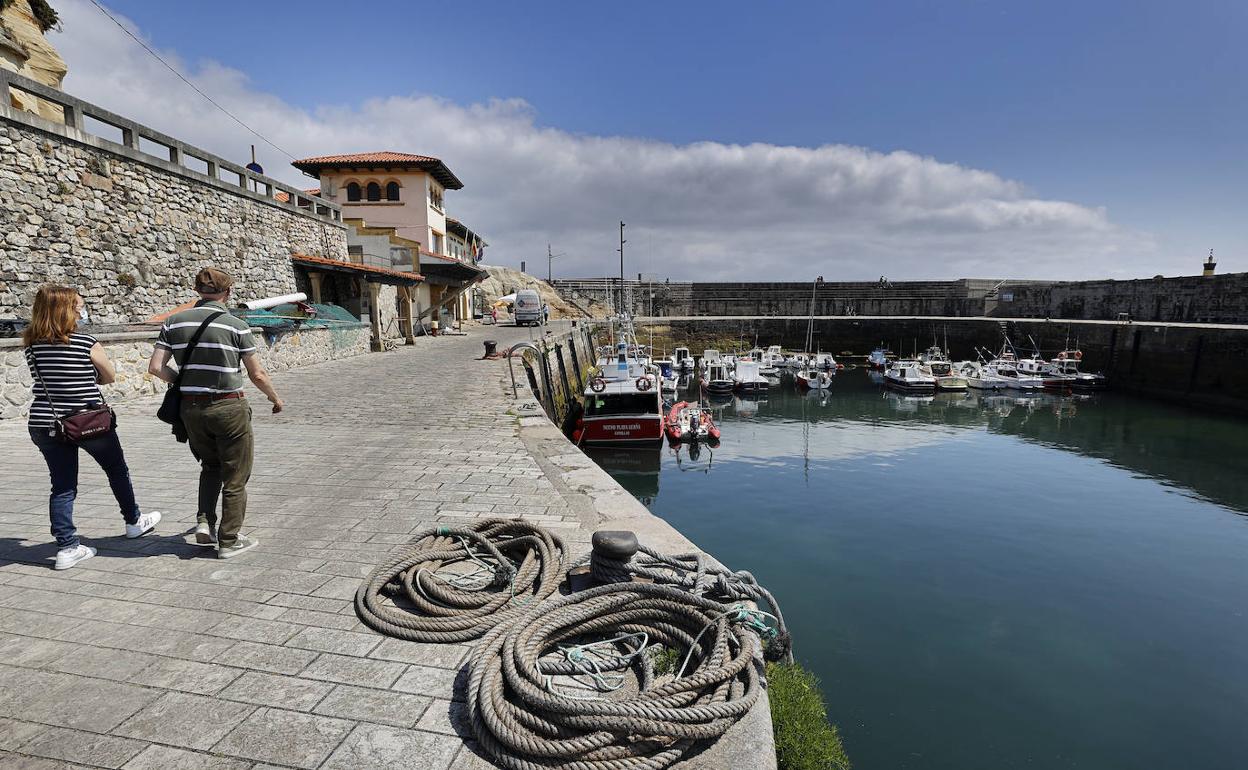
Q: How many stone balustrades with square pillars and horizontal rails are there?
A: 1